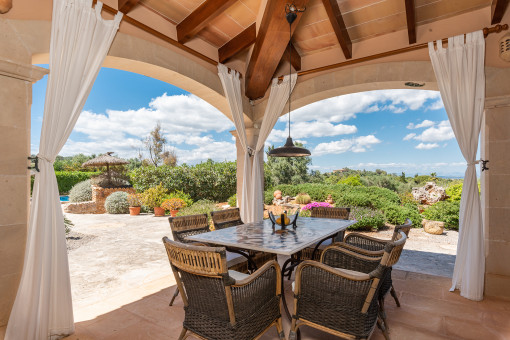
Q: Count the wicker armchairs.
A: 6